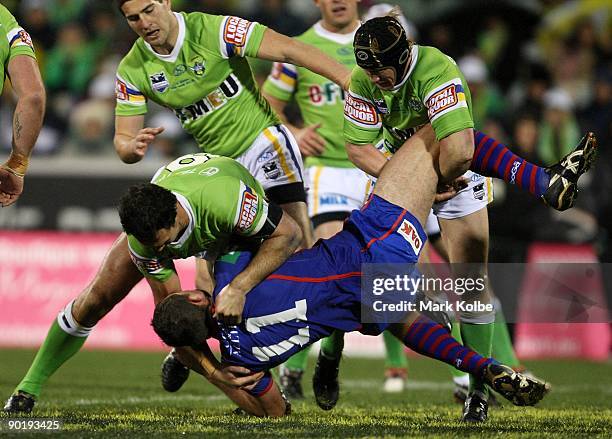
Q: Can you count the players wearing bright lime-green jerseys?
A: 5